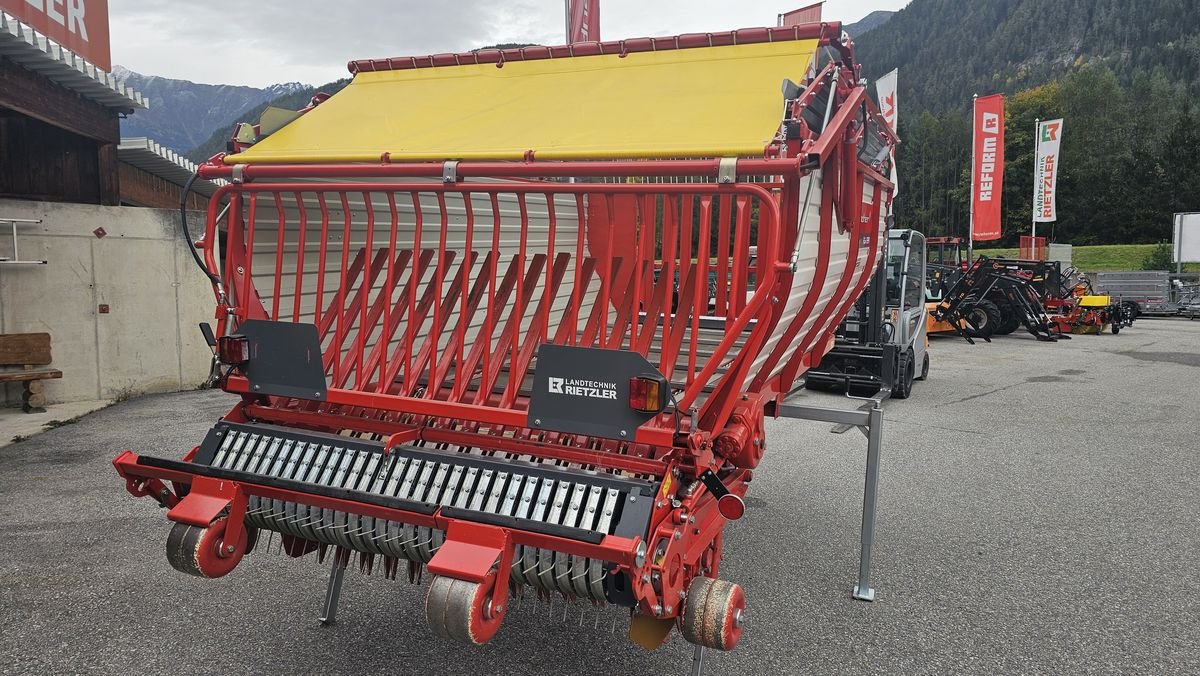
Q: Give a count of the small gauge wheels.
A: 3